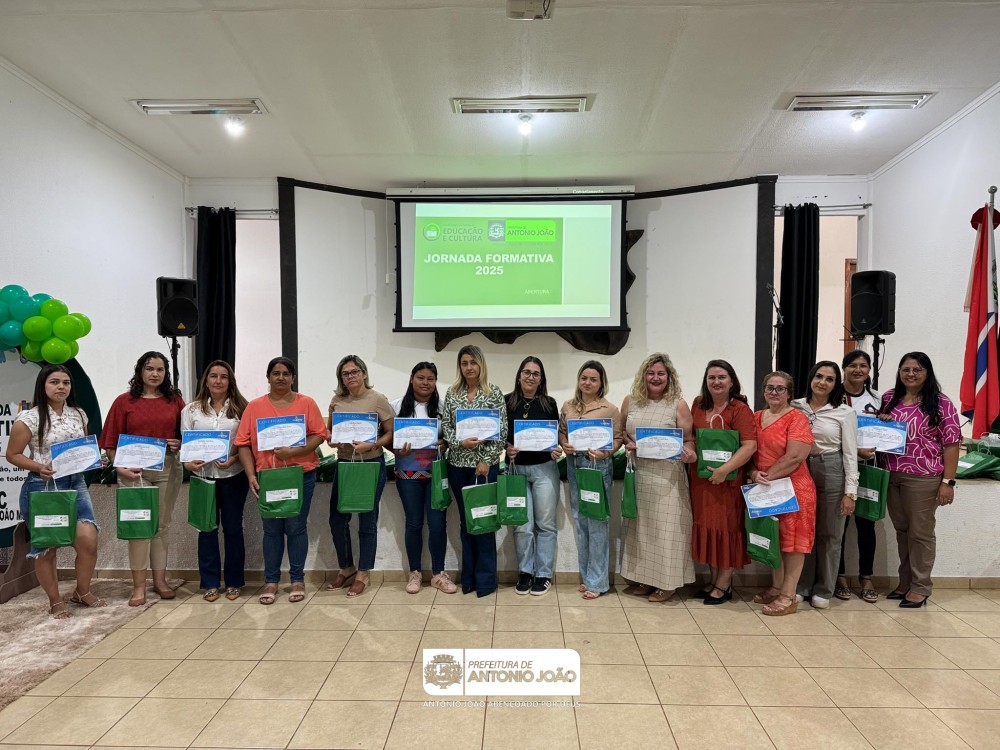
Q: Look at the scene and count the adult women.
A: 15